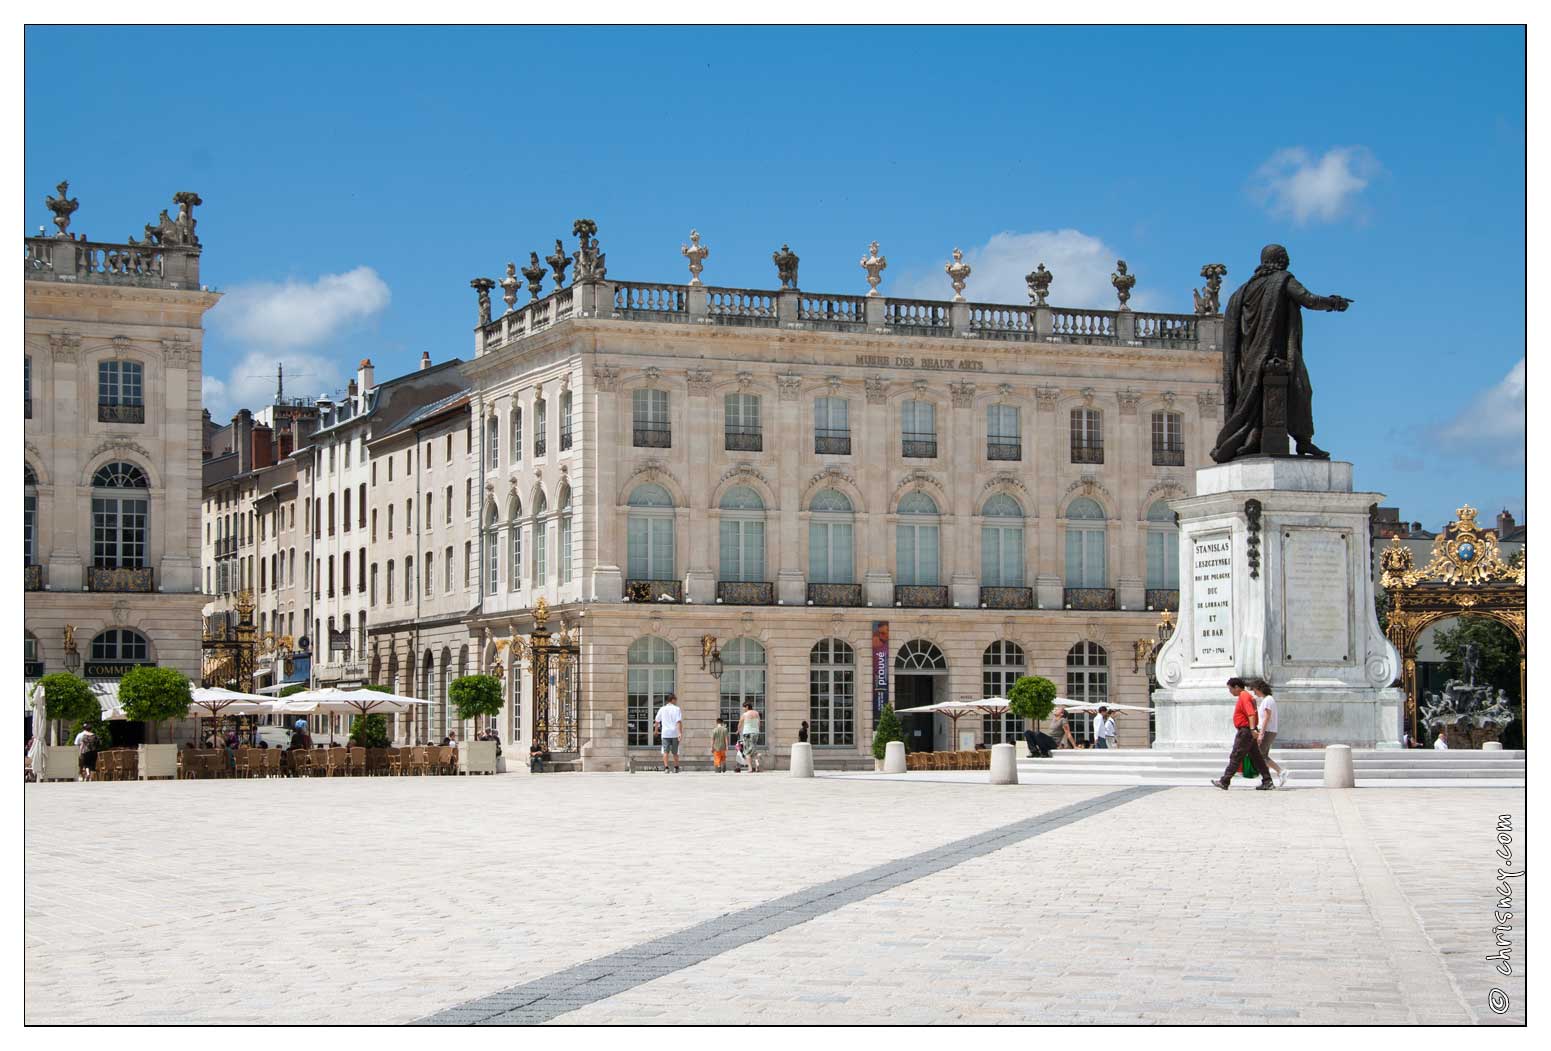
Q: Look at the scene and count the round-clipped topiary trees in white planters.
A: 4